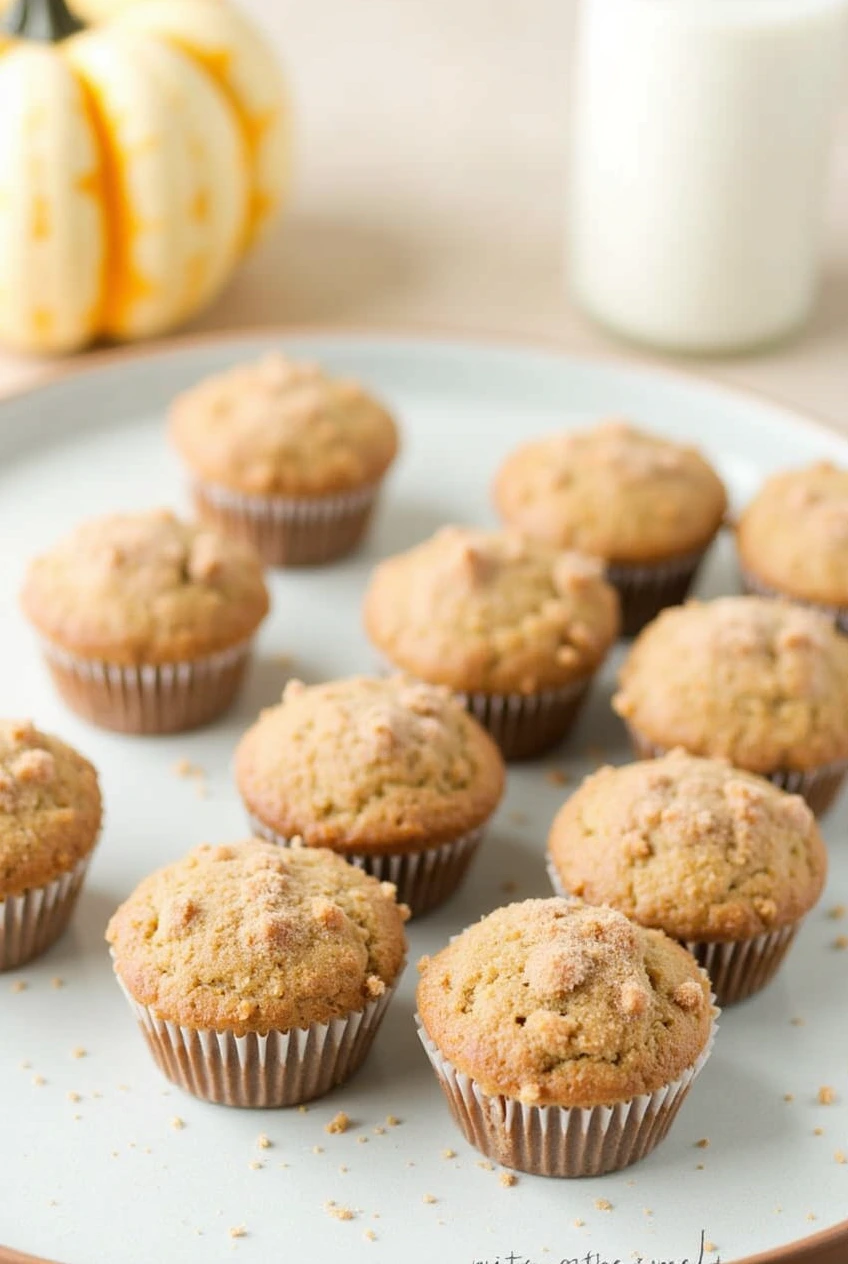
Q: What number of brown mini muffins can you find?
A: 11